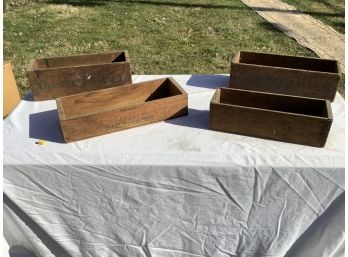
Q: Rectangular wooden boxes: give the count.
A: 4